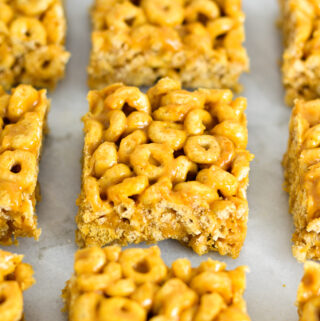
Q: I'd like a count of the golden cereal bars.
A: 9